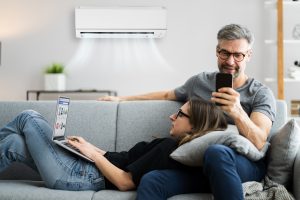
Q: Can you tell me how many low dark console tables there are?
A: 1